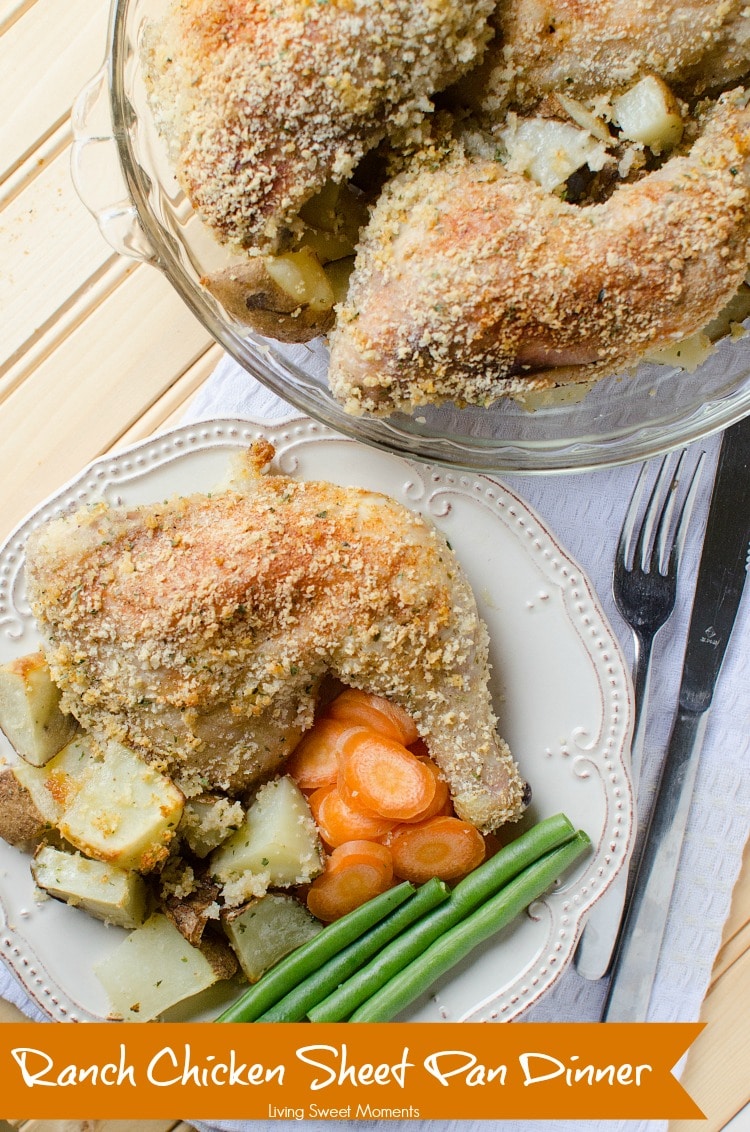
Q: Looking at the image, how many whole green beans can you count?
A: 4